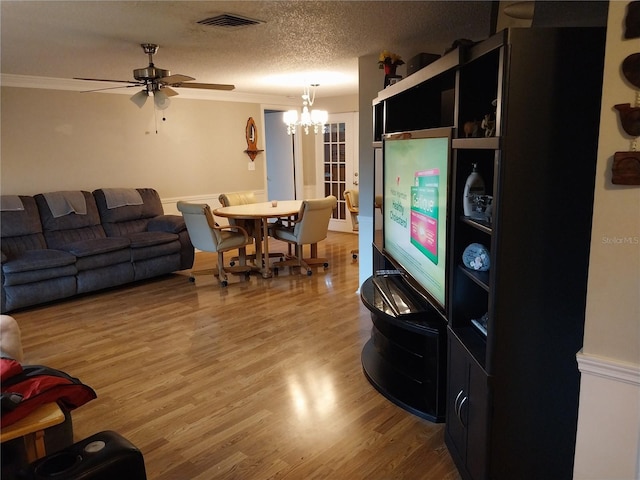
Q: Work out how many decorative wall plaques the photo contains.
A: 4